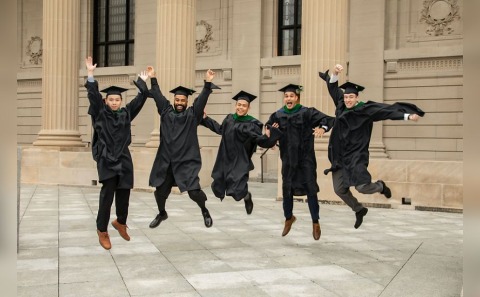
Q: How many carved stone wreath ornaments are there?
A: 3